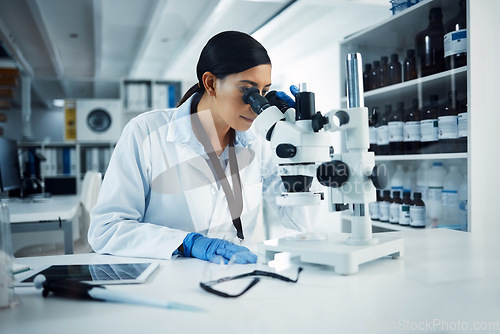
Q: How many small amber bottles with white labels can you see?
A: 5